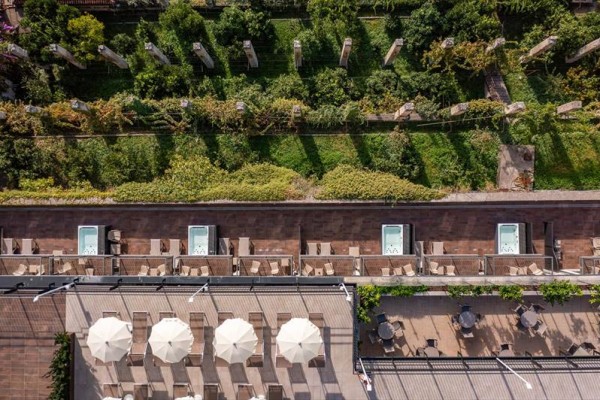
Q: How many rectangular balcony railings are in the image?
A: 10